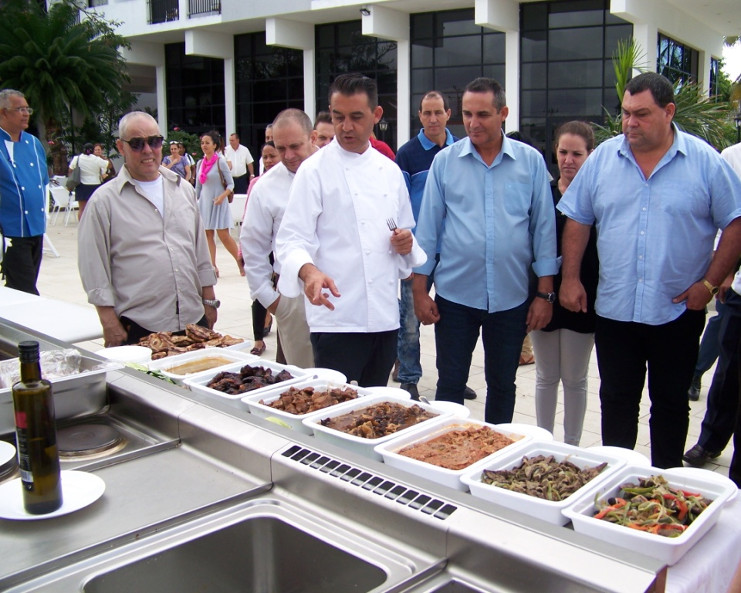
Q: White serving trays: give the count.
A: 8